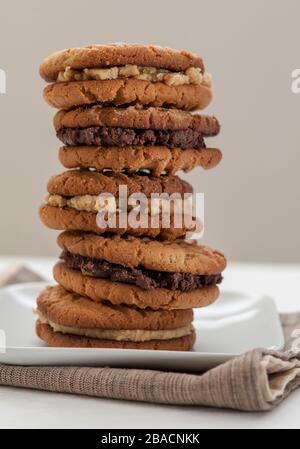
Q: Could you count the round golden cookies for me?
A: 10